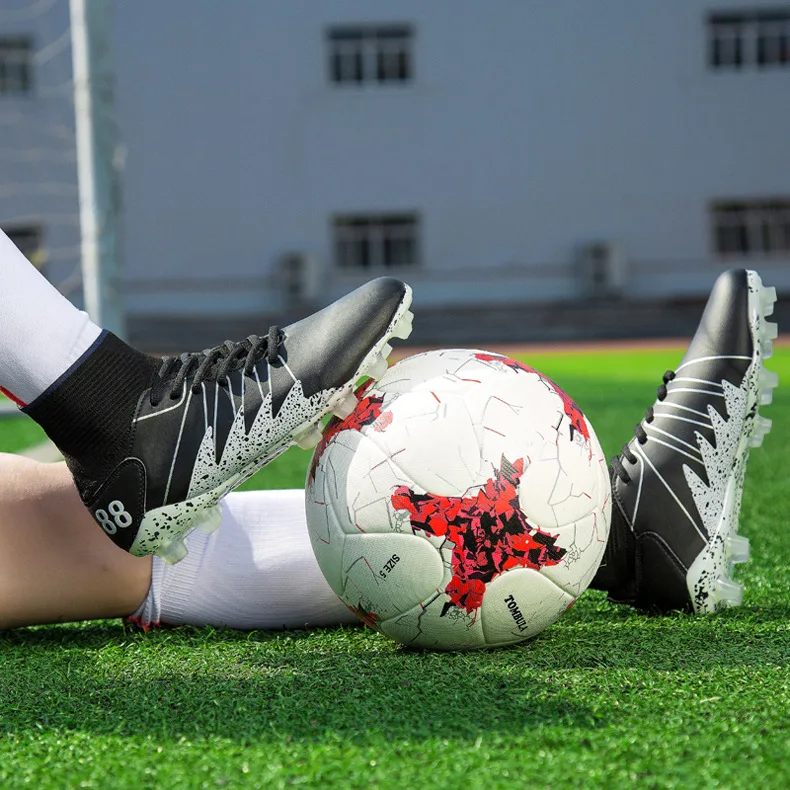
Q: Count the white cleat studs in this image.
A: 12